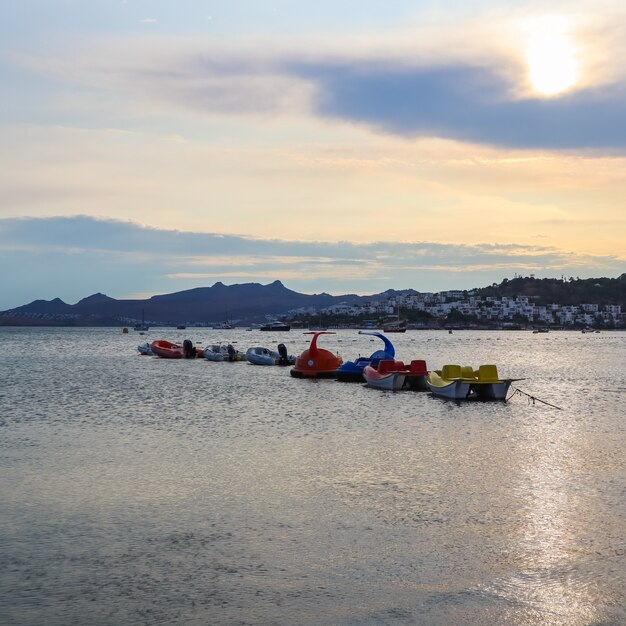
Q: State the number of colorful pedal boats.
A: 4